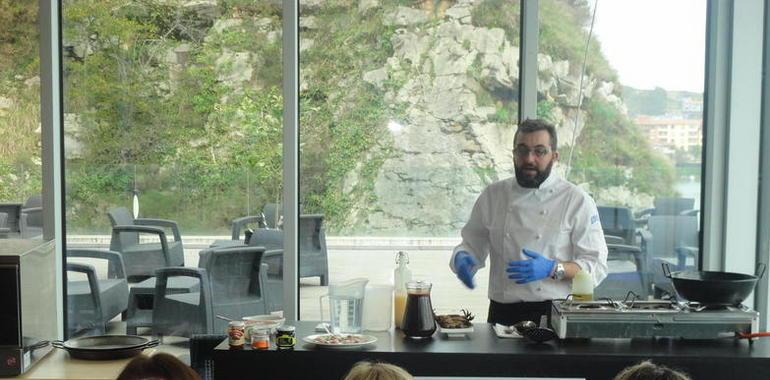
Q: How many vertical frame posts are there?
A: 4